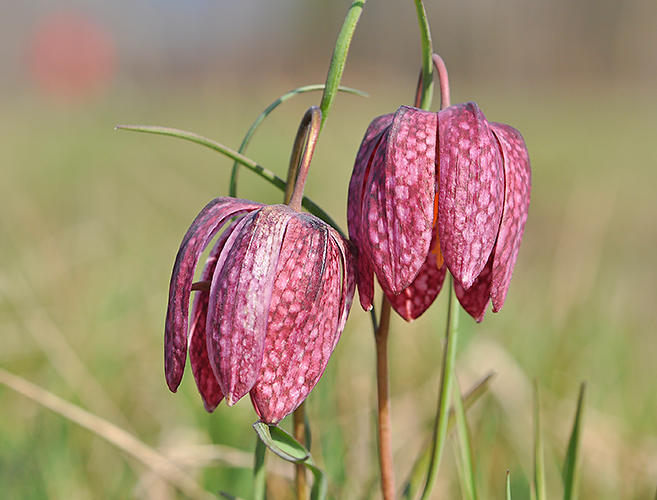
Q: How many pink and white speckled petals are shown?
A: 11